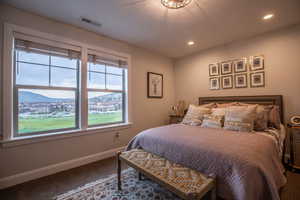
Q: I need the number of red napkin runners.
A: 0